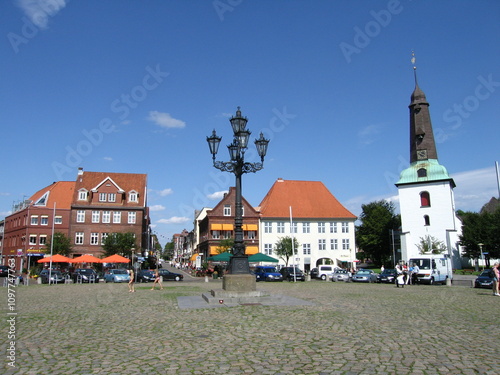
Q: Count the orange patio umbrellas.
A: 3